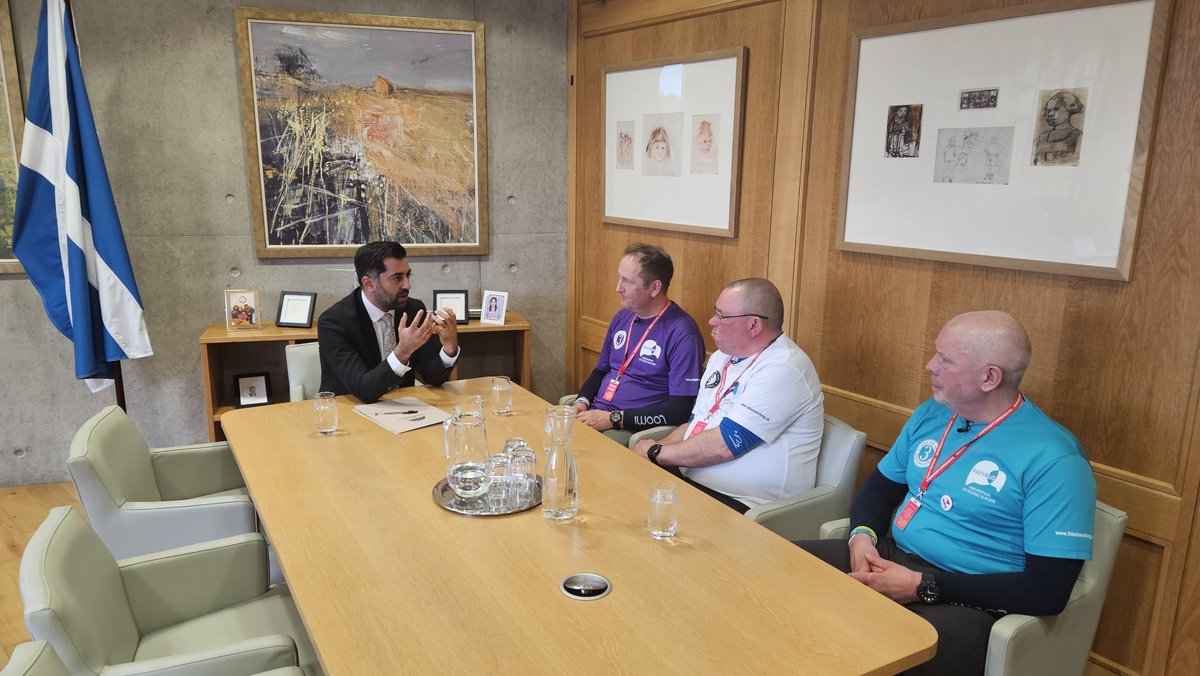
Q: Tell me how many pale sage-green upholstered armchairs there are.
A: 7